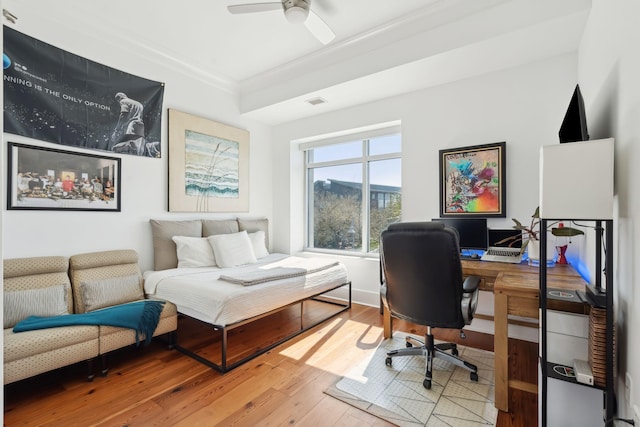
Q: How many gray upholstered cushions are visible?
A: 3